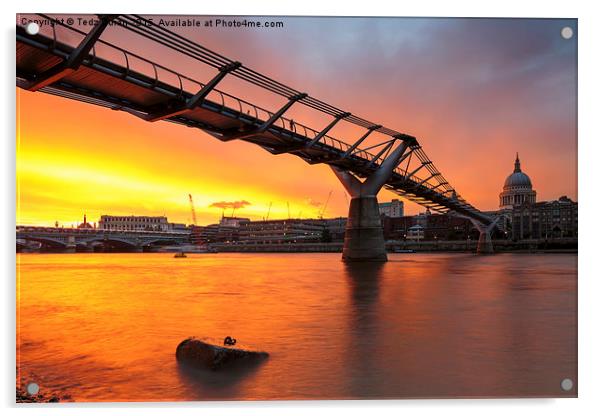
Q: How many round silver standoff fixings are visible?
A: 4